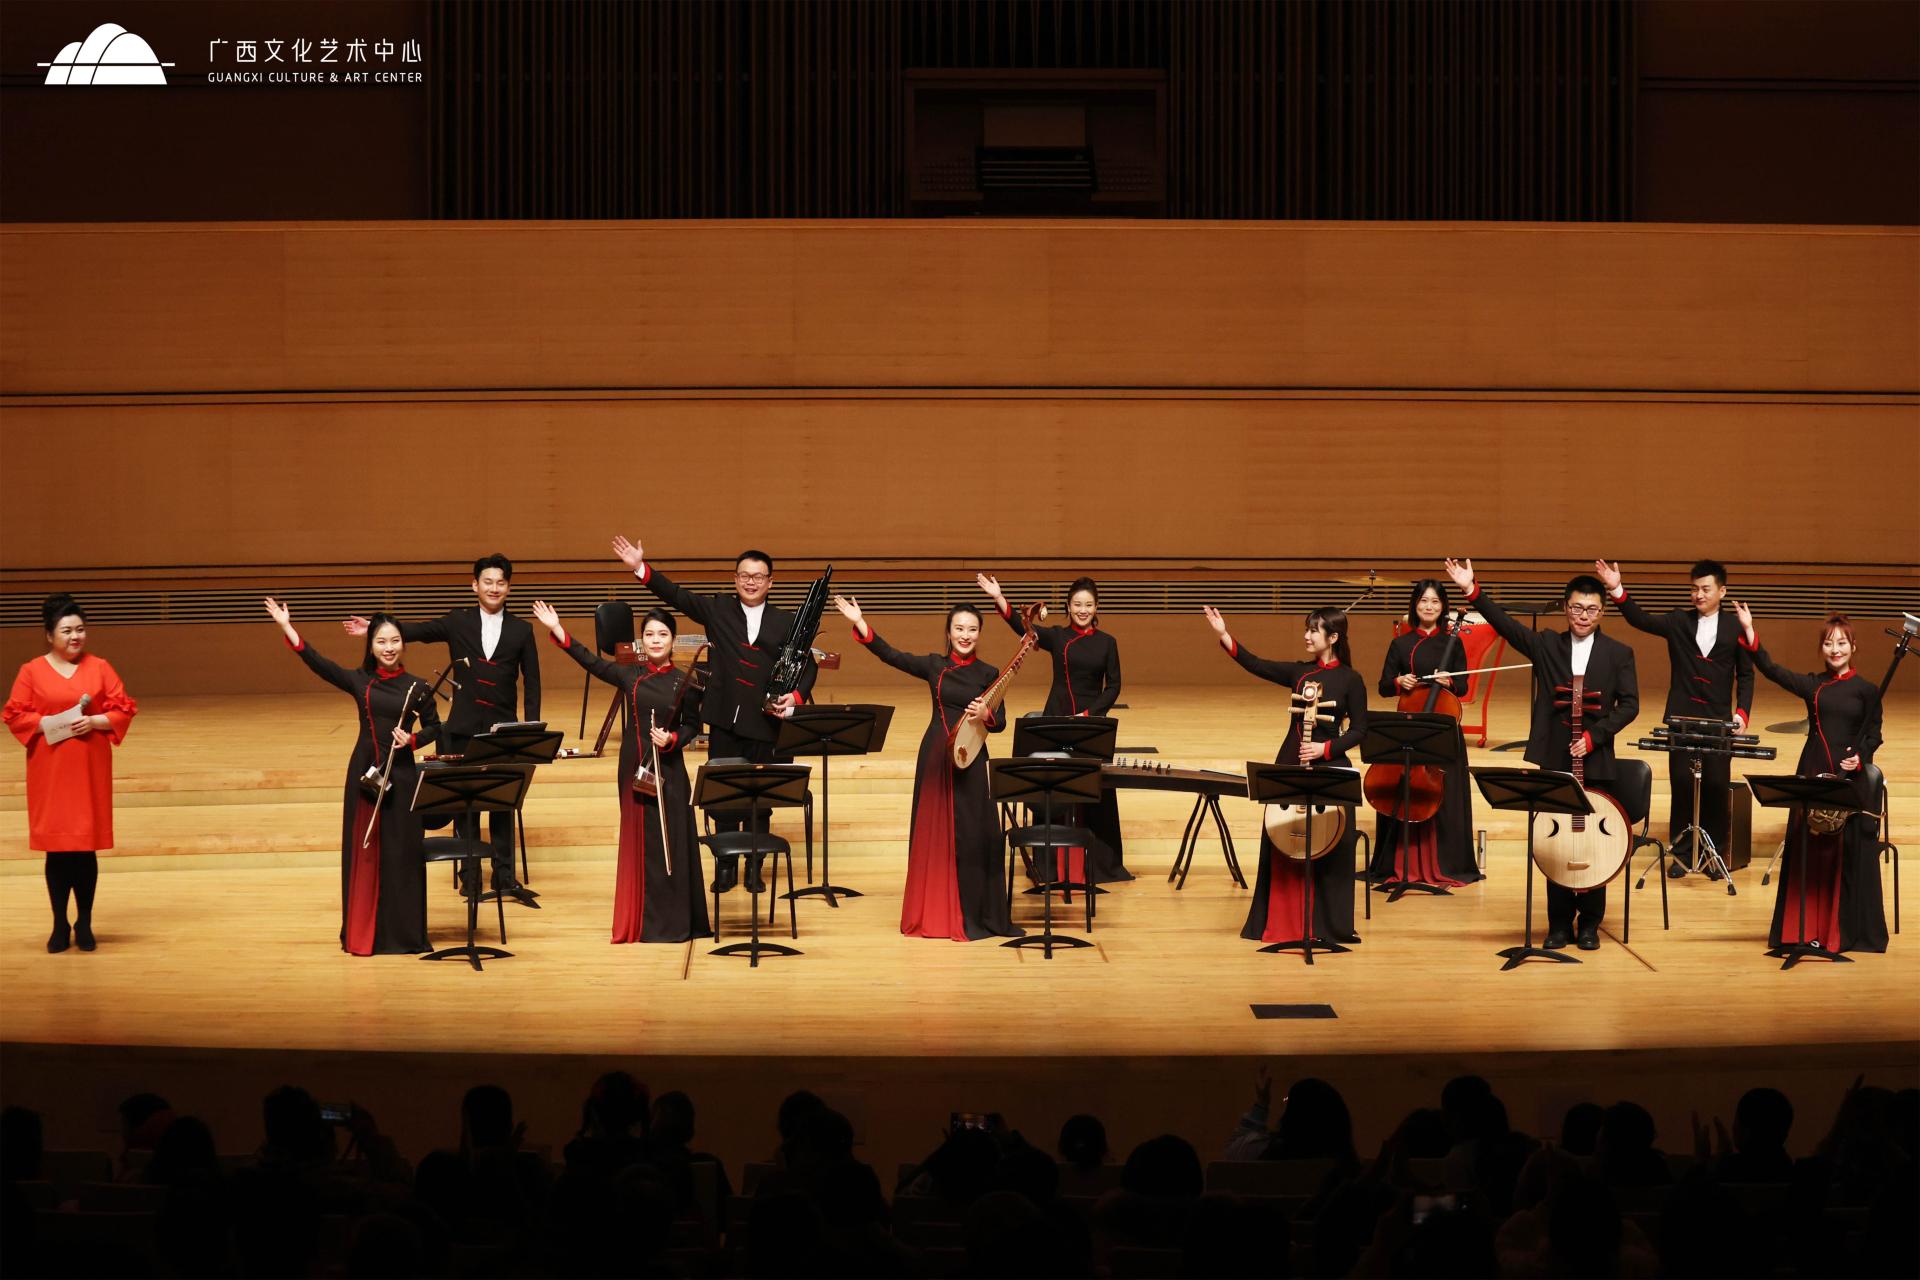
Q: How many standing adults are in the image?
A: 12